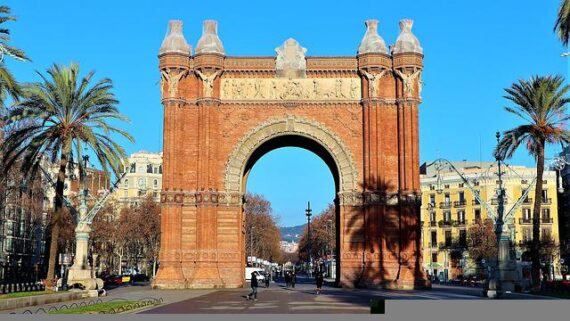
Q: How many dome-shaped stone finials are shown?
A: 4